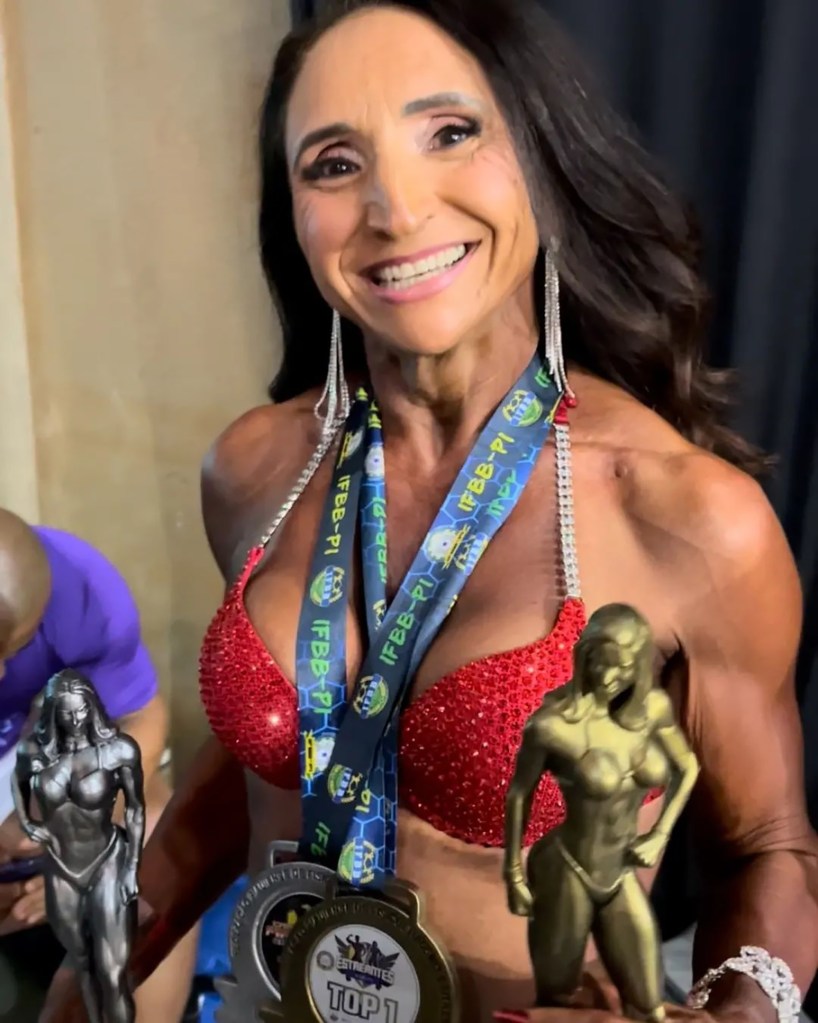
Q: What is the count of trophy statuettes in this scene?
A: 2